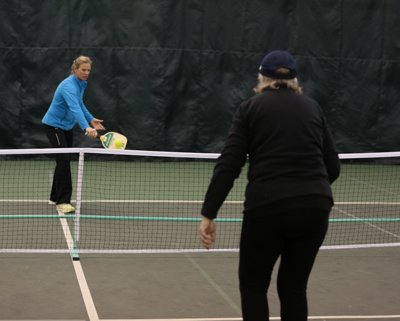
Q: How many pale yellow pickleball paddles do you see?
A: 1